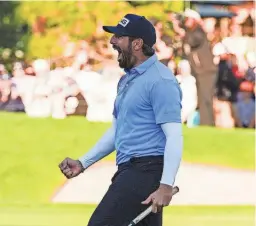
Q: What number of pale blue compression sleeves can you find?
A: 2